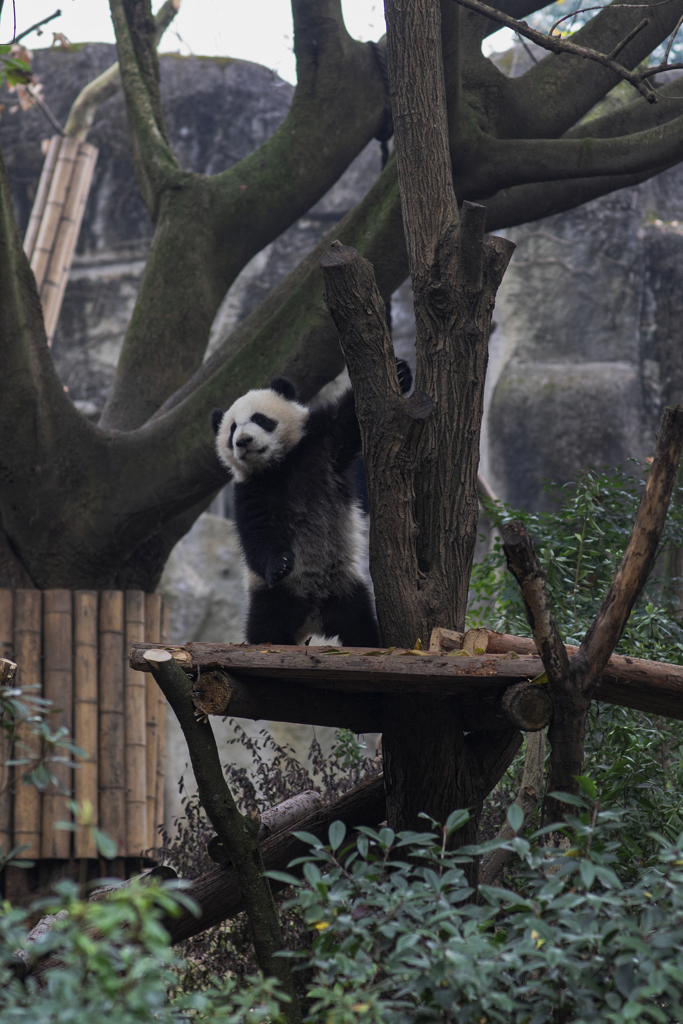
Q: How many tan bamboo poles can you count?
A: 11